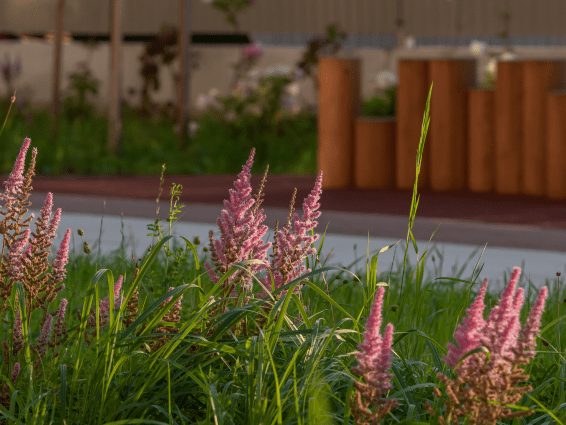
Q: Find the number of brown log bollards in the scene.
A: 8